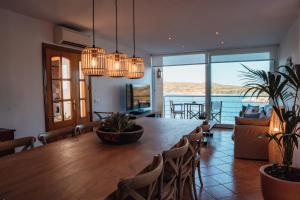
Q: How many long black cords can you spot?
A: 3